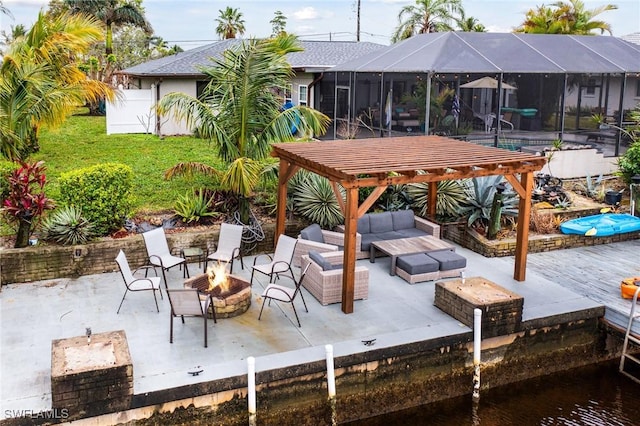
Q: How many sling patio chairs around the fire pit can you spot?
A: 6